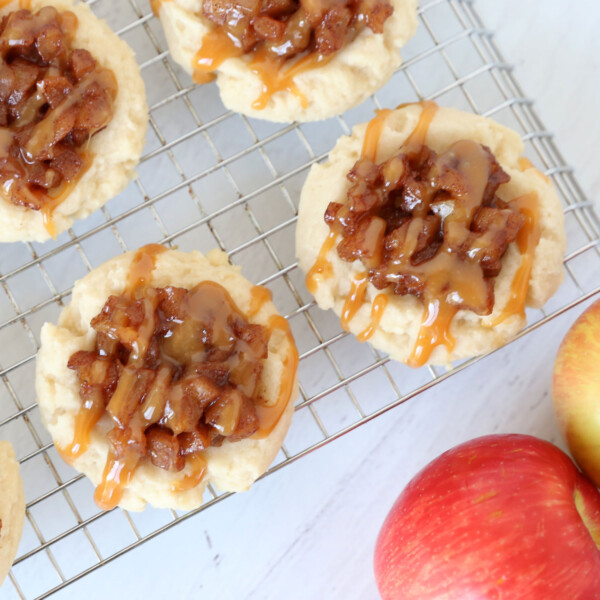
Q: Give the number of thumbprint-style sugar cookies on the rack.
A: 5